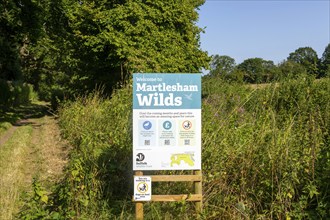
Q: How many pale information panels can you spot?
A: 3